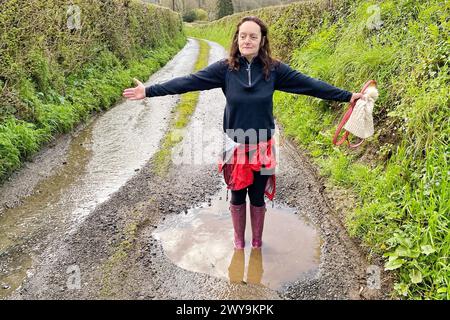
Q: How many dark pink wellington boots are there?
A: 2